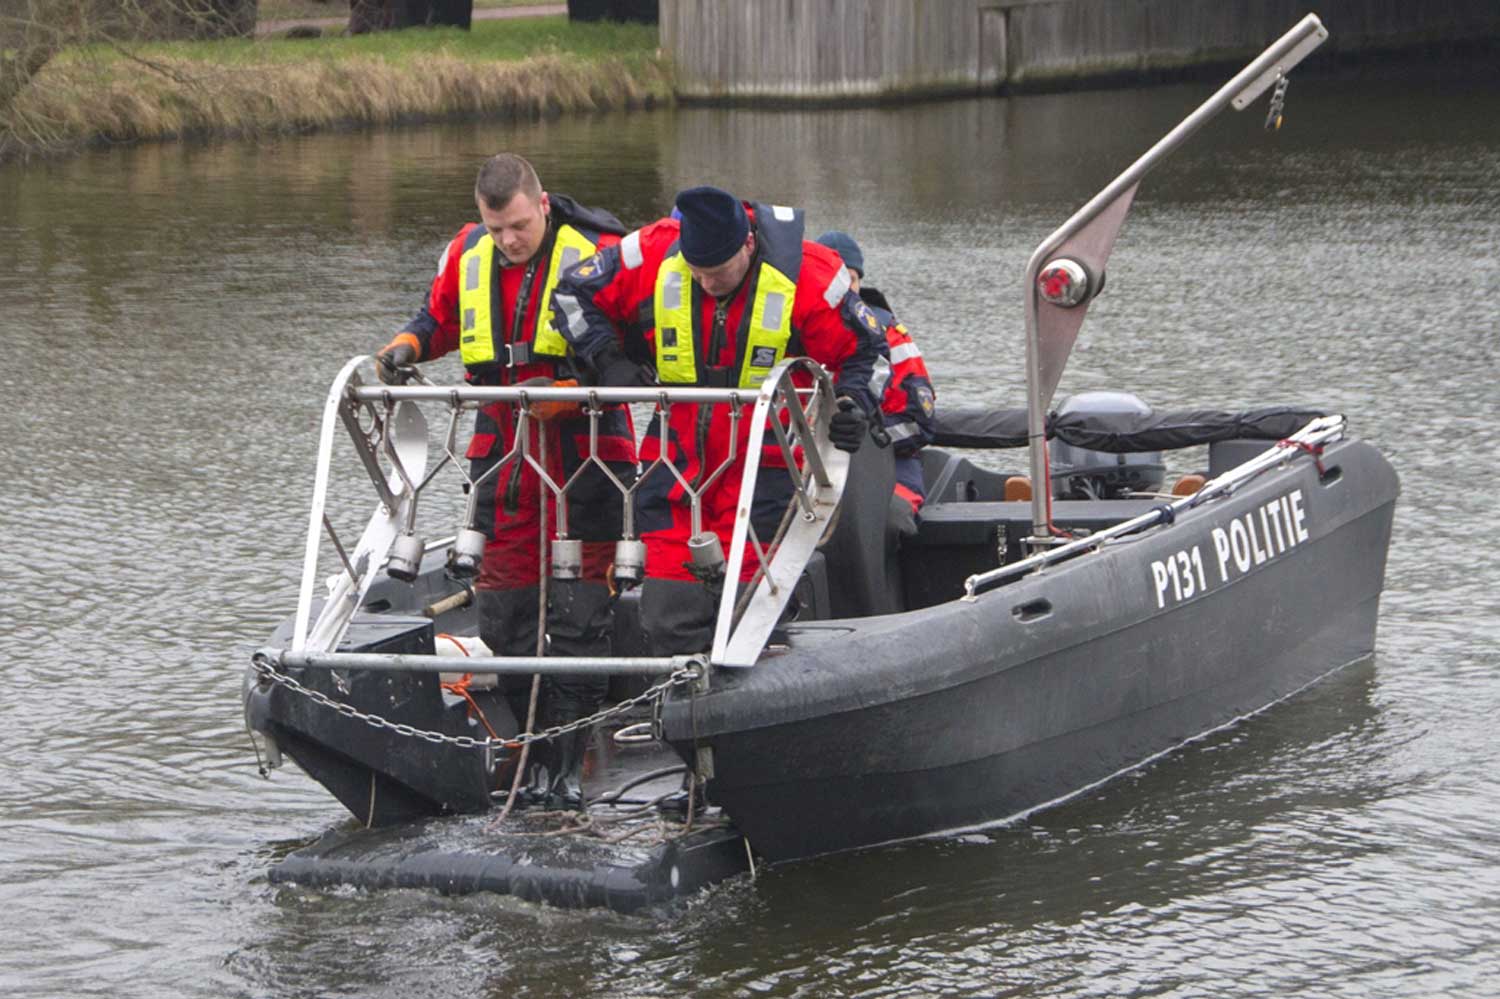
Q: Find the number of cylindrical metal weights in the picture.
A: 5